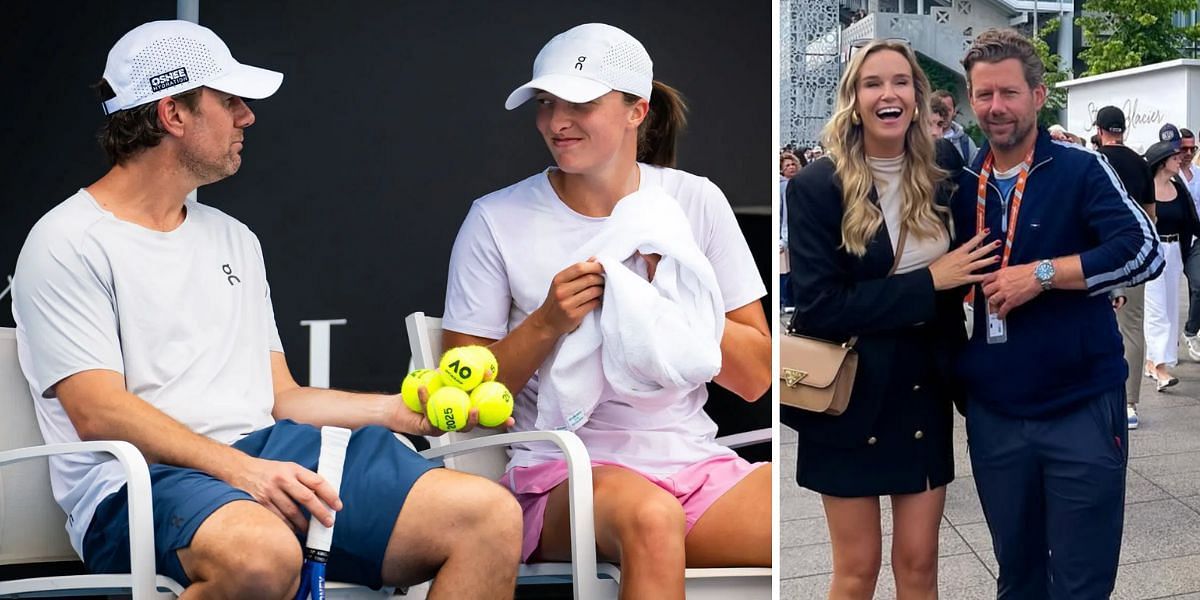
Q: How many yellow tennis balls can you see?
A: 5